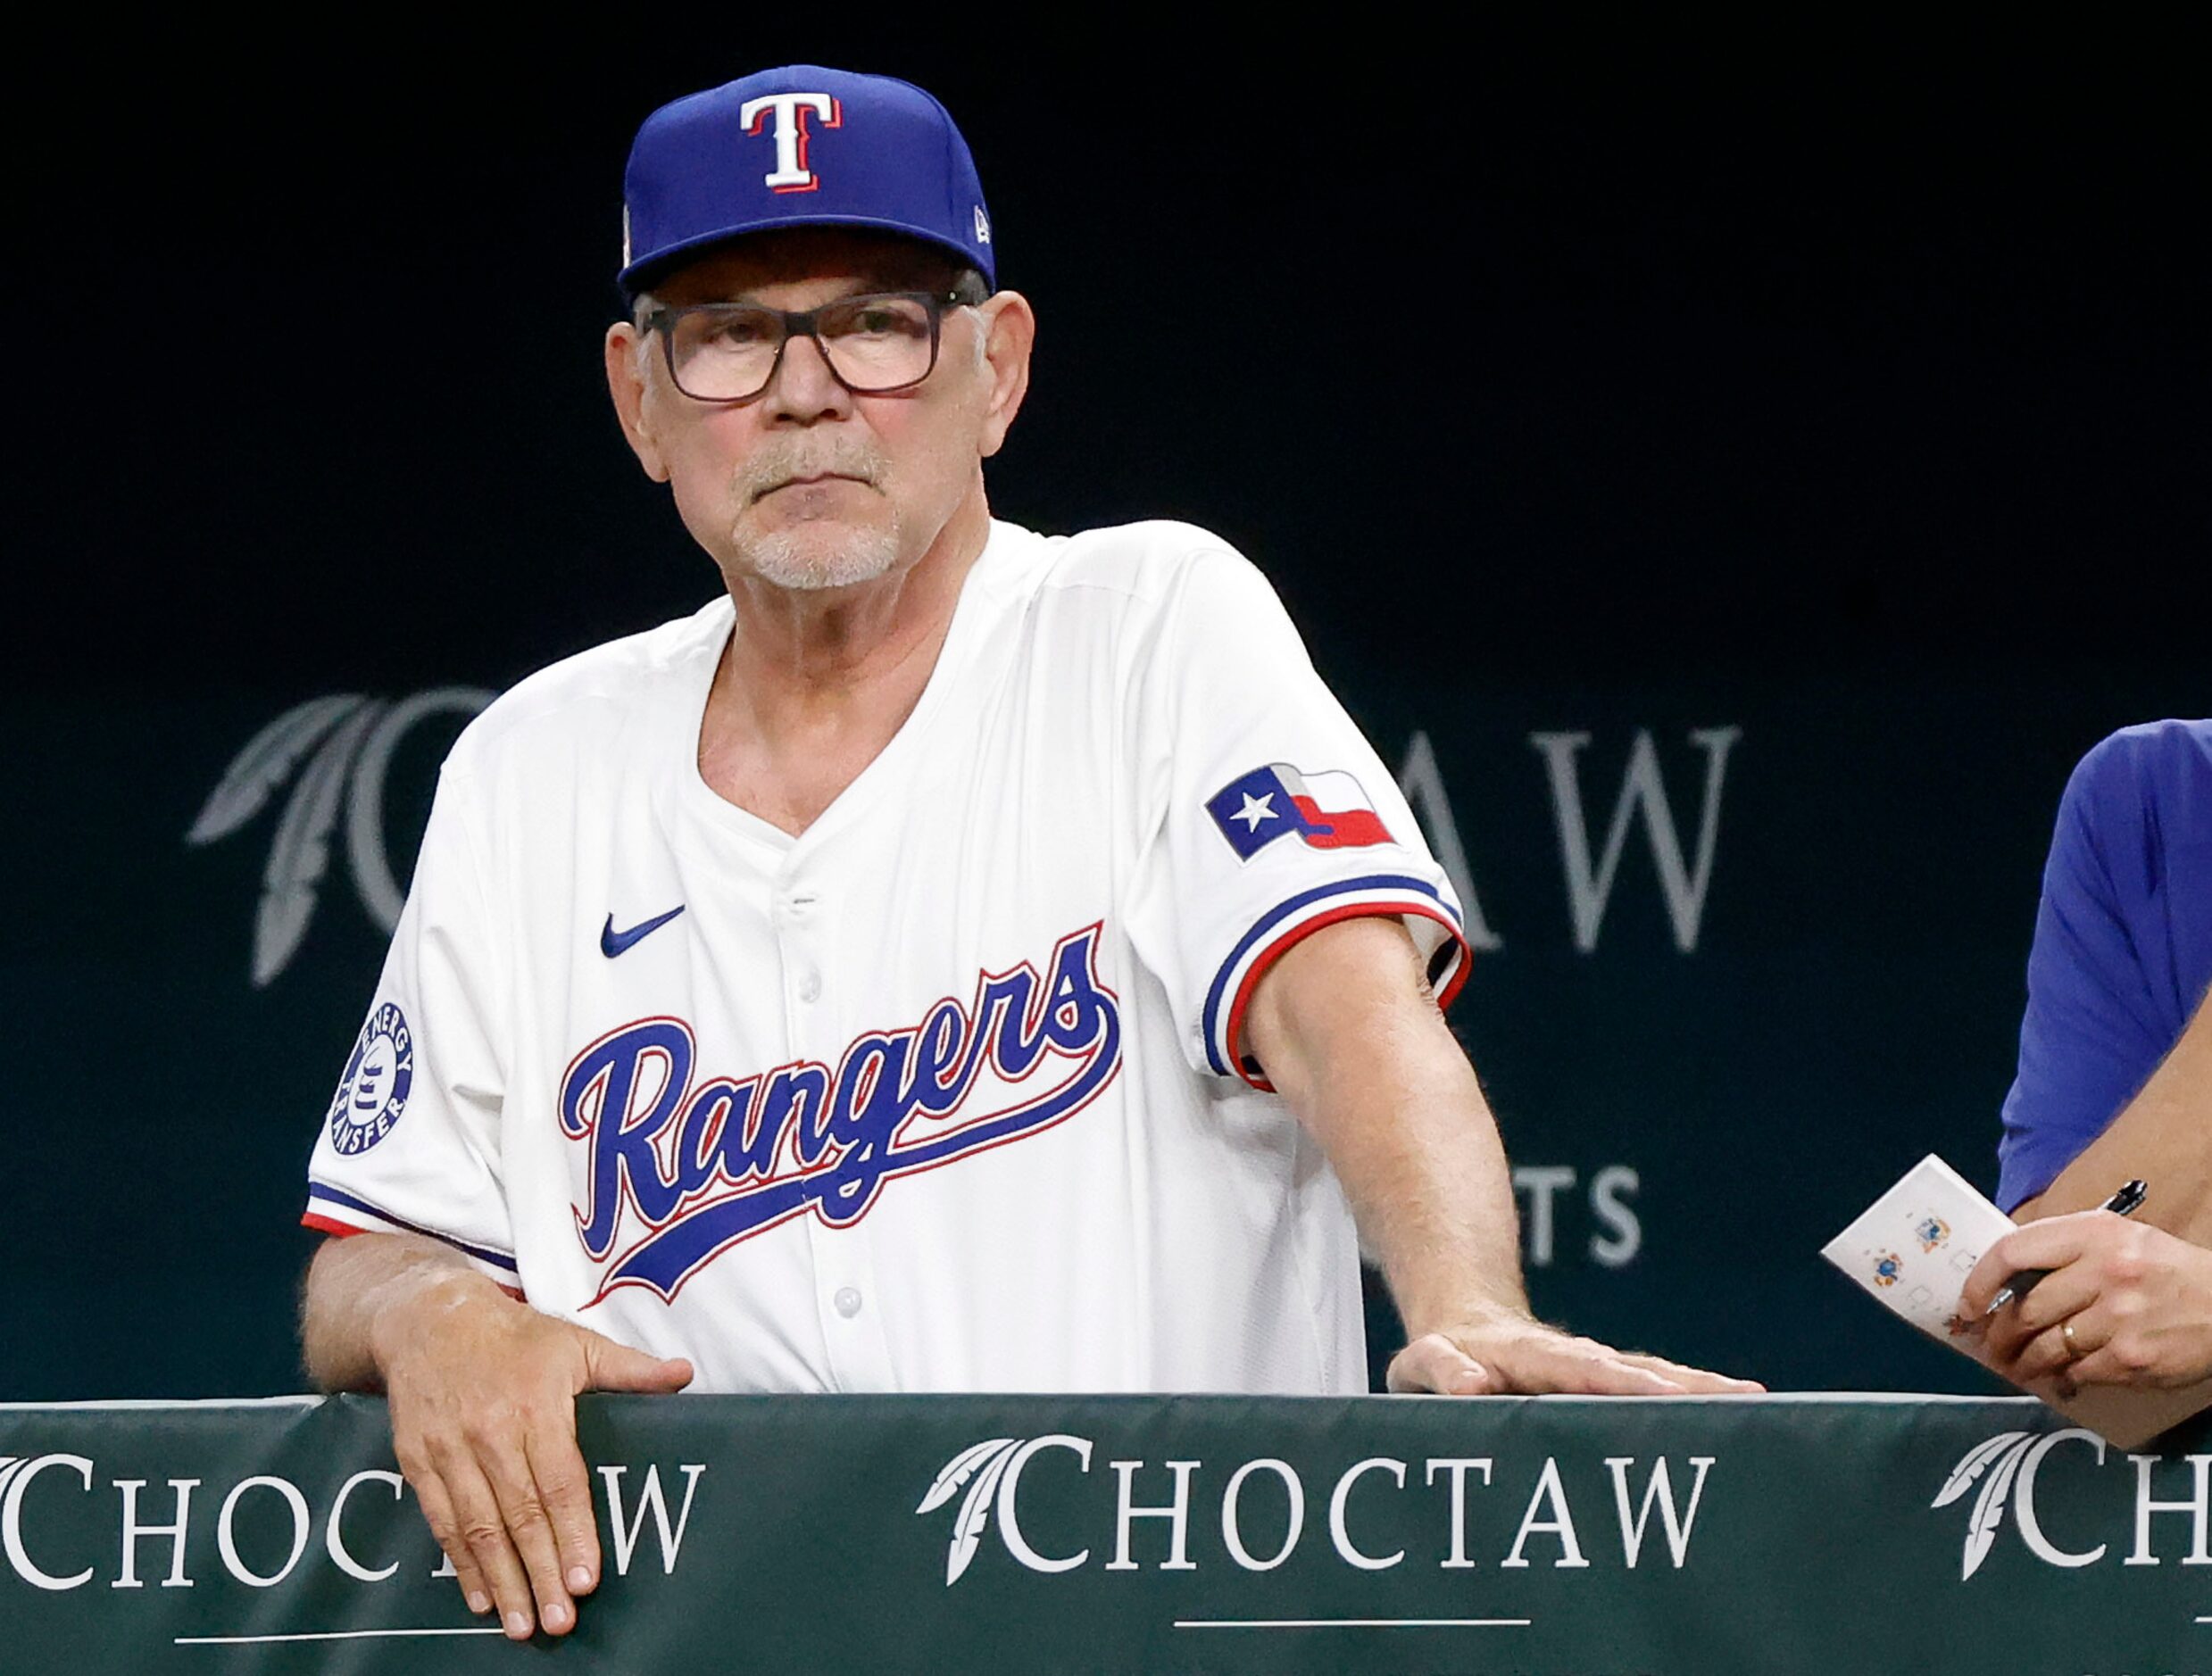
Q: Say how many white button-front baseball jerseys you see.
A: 1